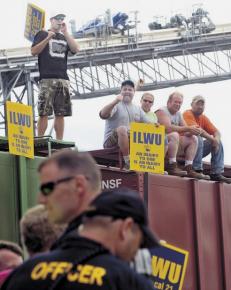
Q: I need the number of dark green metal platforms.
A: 1